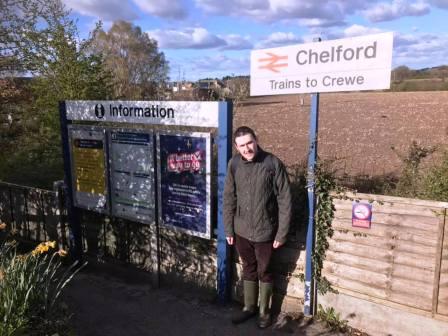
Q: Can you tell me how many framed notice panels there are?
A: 3